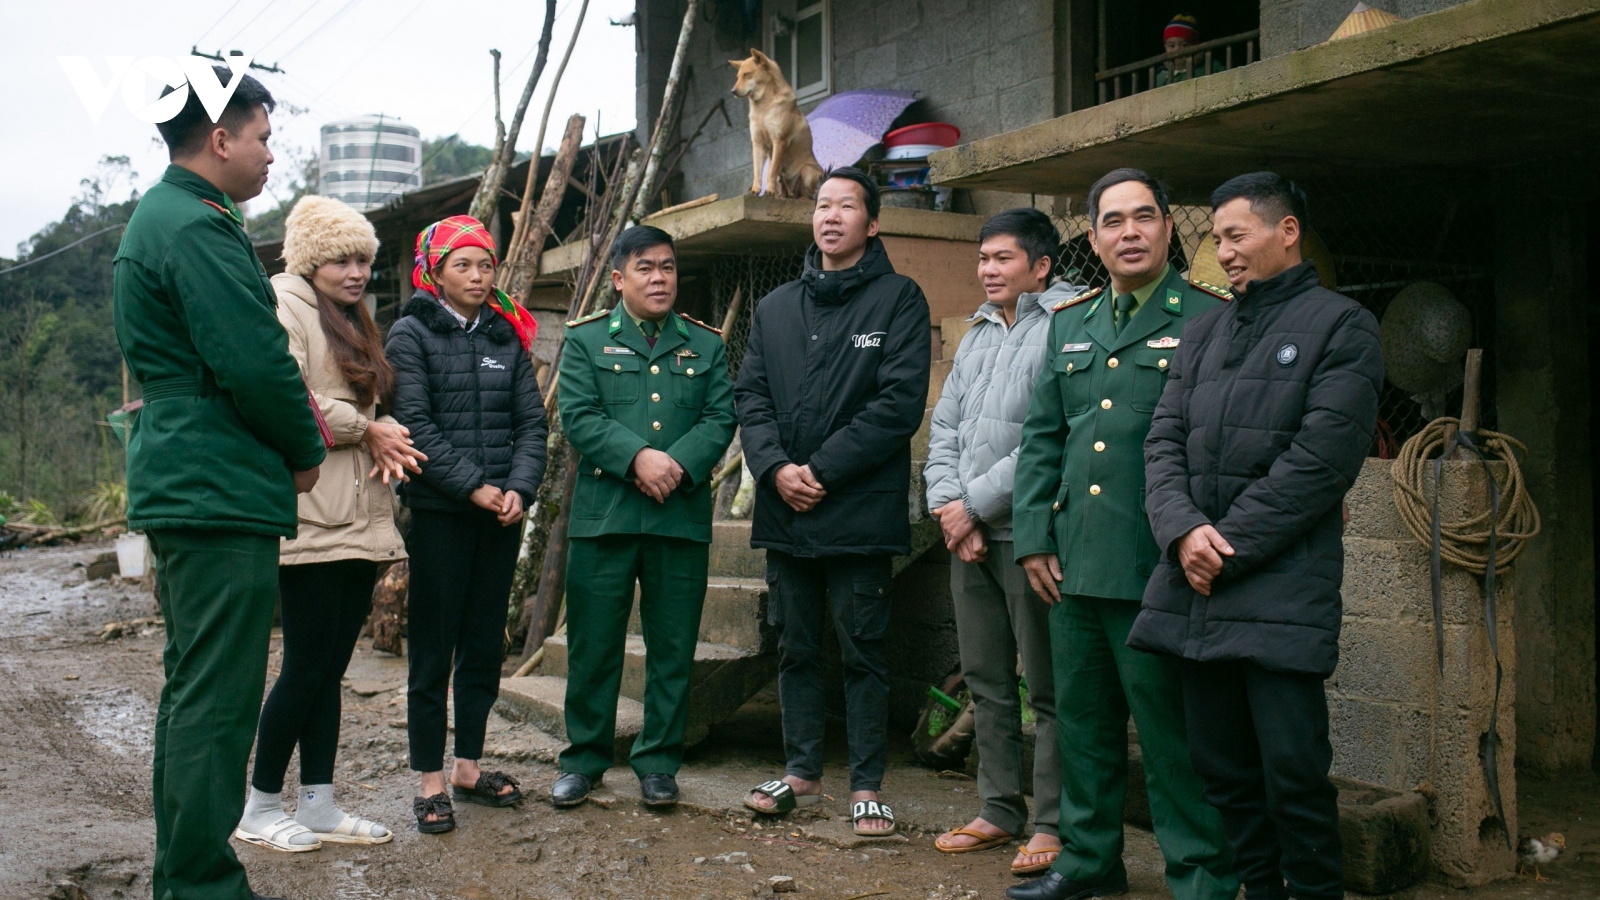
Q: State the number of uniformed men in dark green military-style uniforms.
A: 3